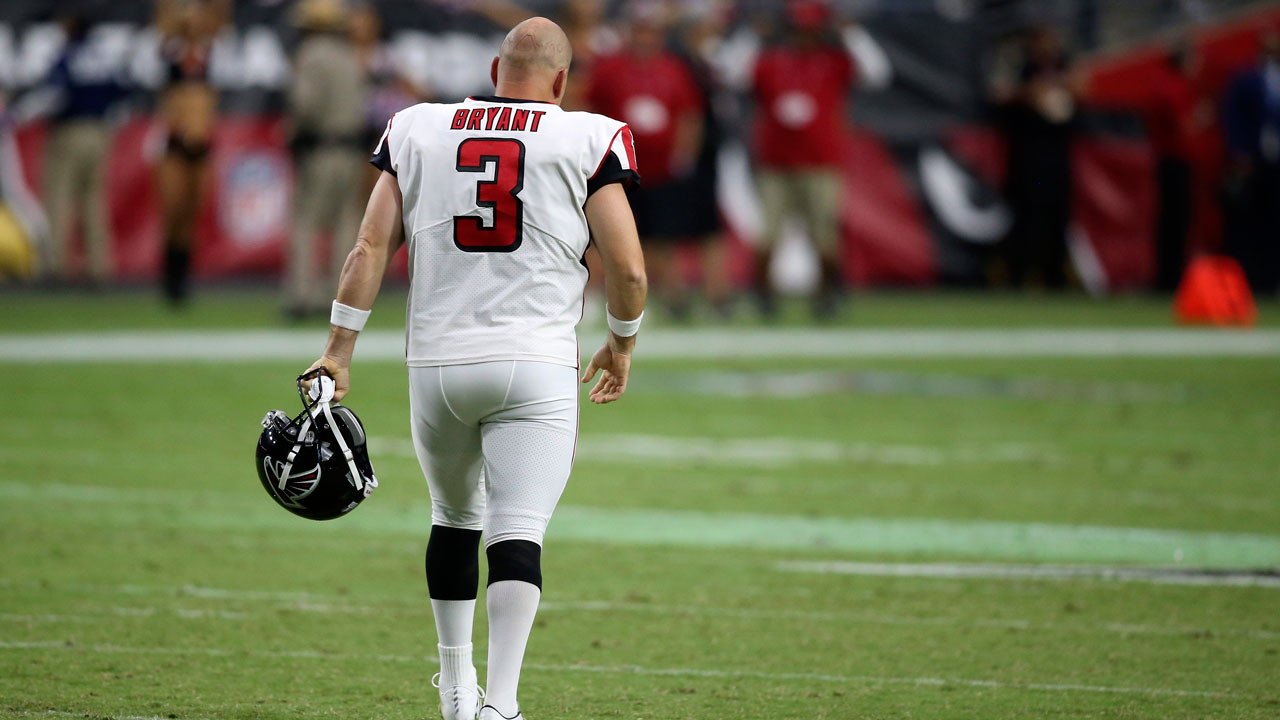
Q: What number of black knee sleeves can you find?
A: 2